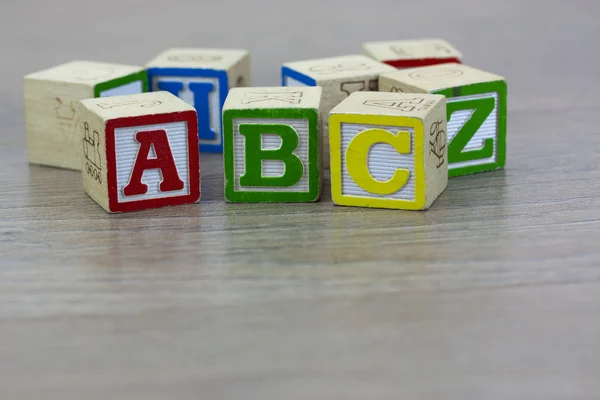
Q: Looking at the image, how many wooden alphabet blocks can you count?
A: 8